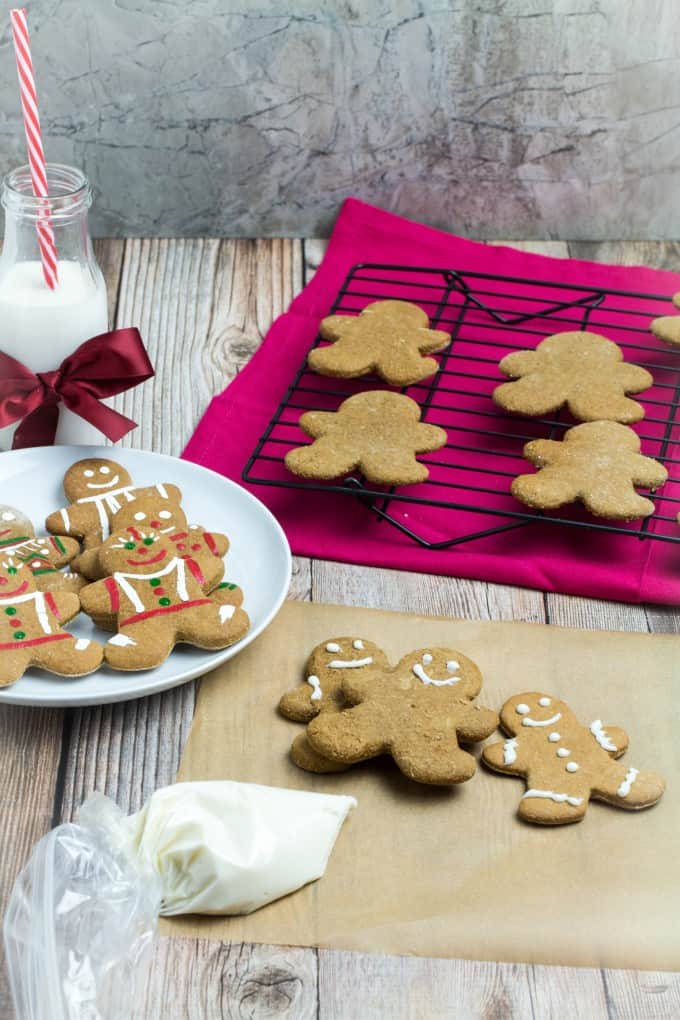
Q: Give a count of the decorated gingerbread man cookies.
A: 8